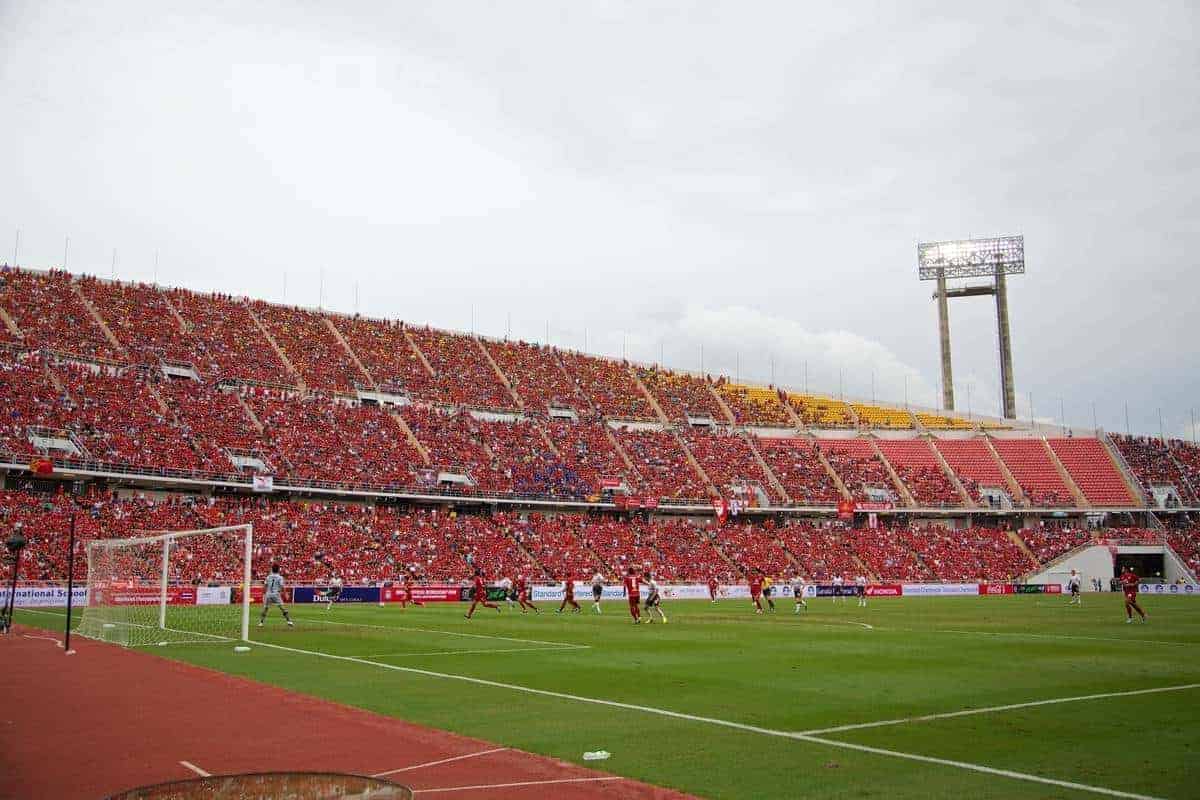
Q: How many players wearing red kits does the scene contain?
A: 8